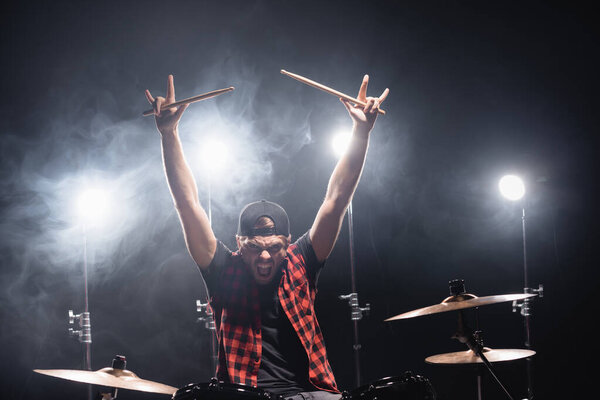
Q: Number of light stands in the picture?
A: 4